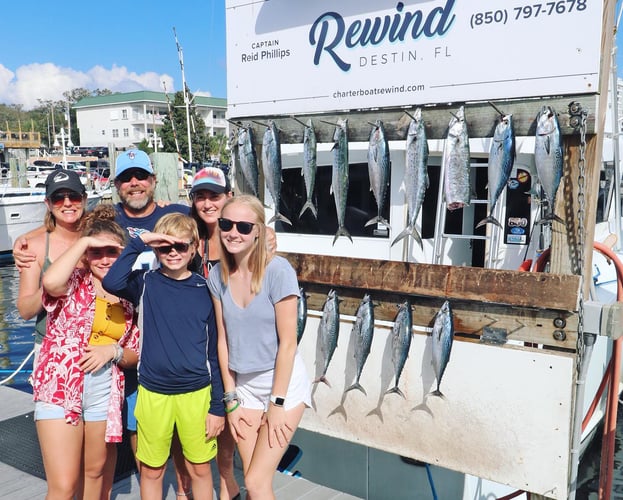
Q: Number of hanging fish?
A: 14